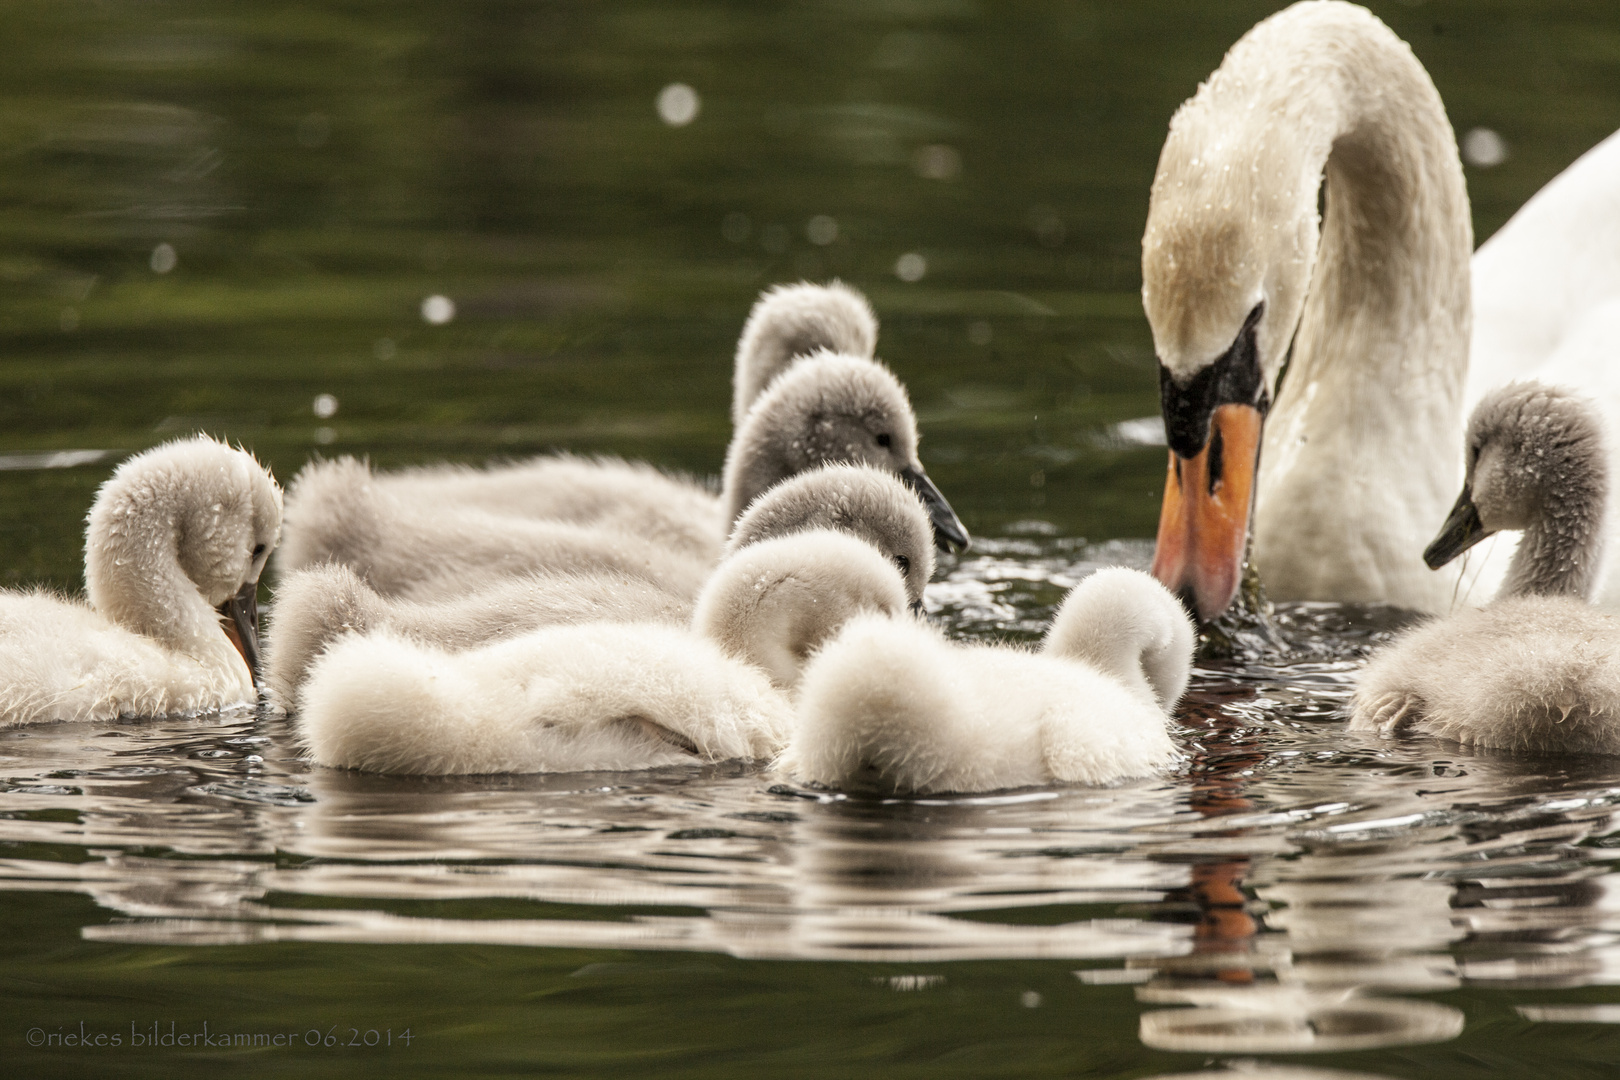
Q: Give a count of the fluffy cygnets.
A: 7